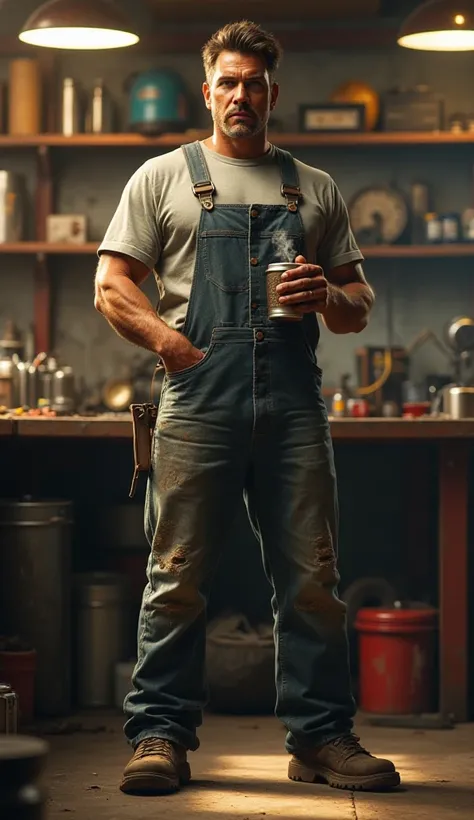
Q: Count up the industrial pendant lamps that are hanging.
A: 2